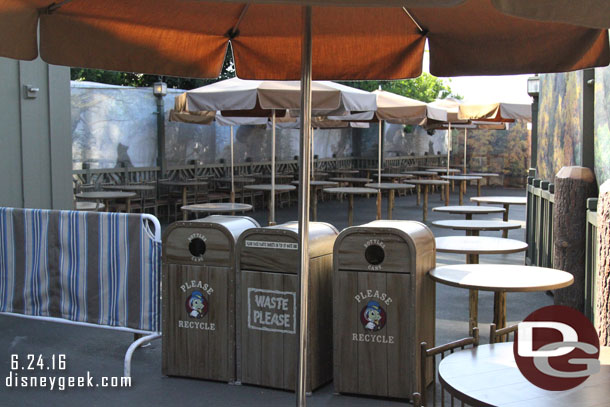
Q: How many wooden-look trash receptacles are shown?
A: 3